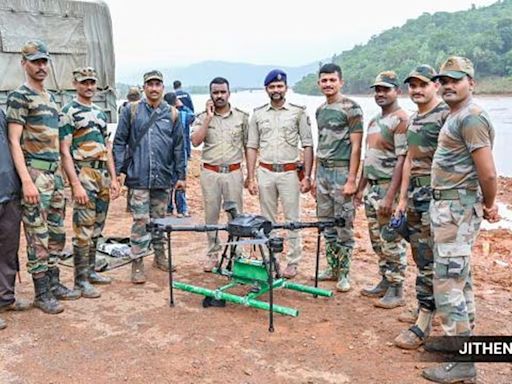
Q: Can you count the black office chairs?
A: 0